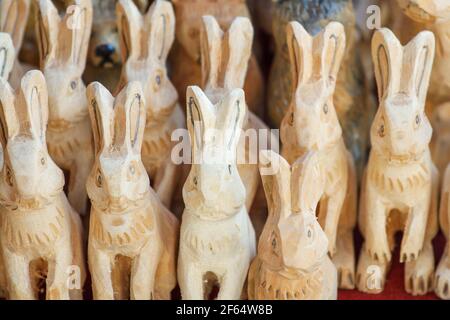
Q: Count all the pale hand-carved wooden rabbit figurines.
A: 9